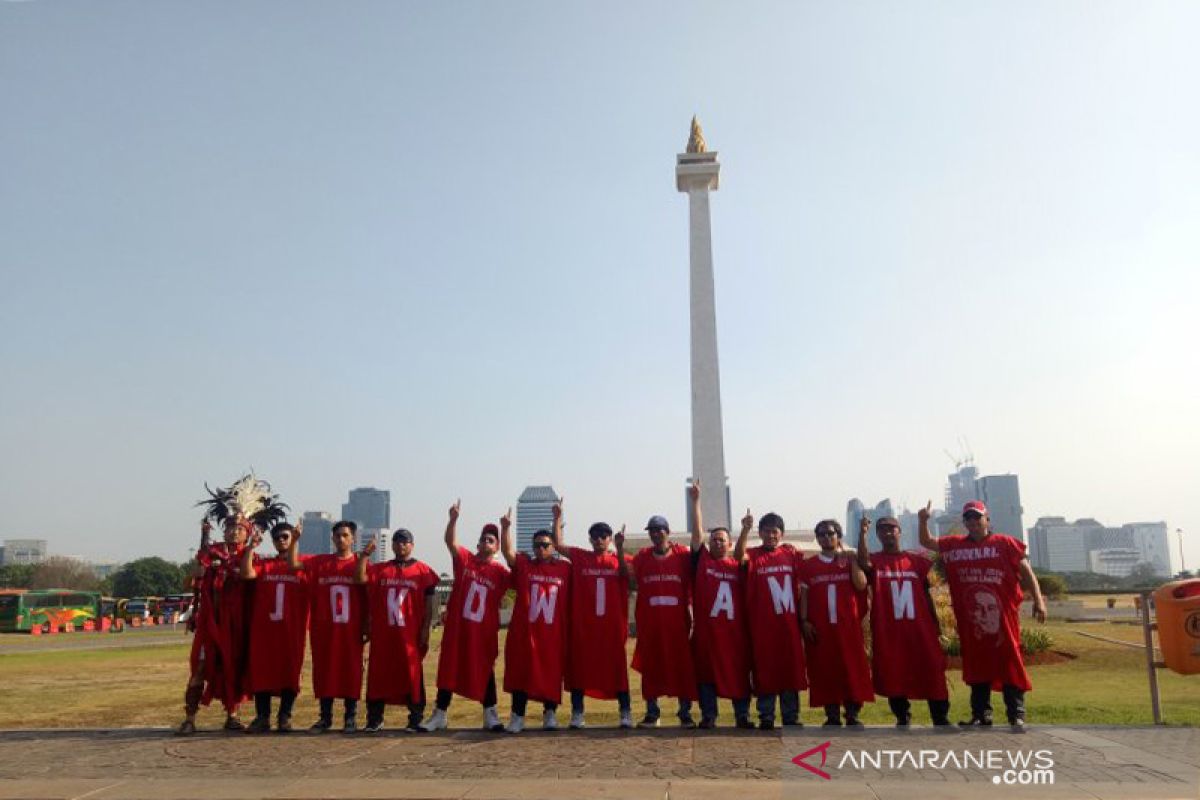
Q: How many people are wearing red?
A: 13